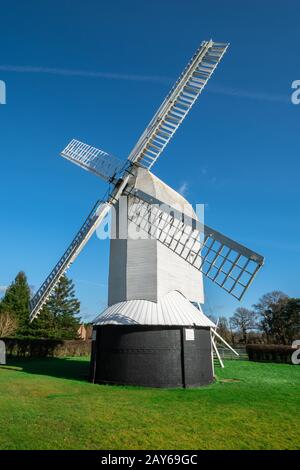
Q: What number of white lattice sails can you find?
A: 4